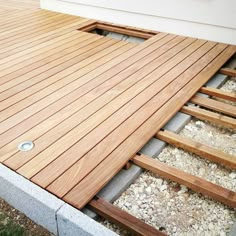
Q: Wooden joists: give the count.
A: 7